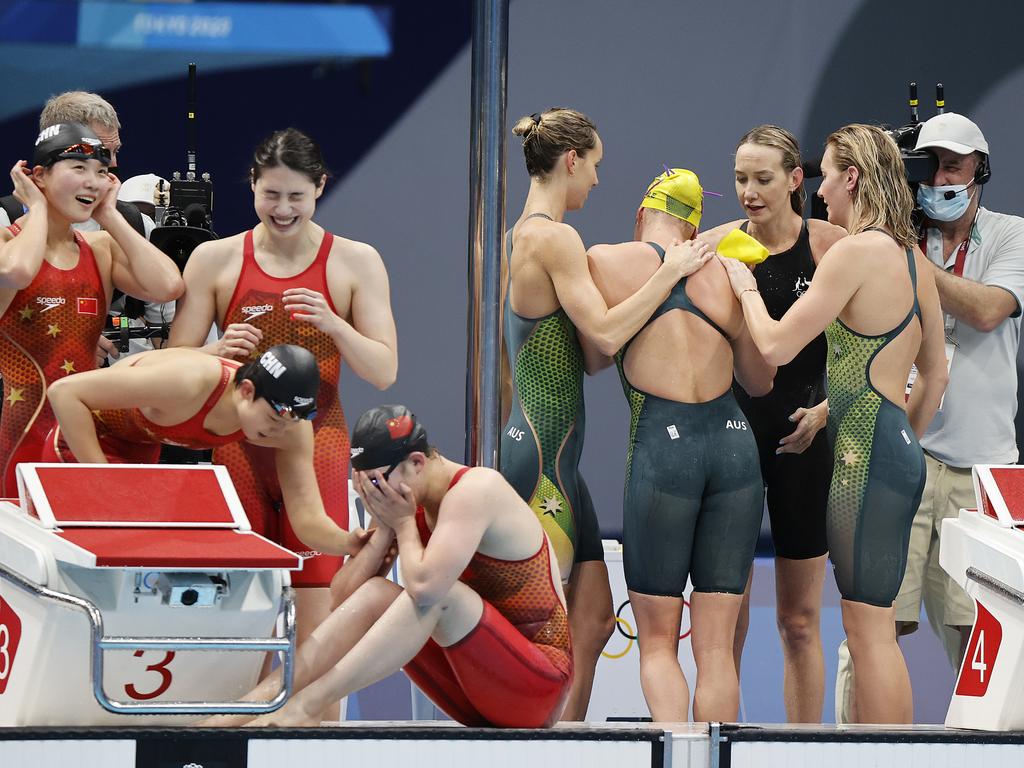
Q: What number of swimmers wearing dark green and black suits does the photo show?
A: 4